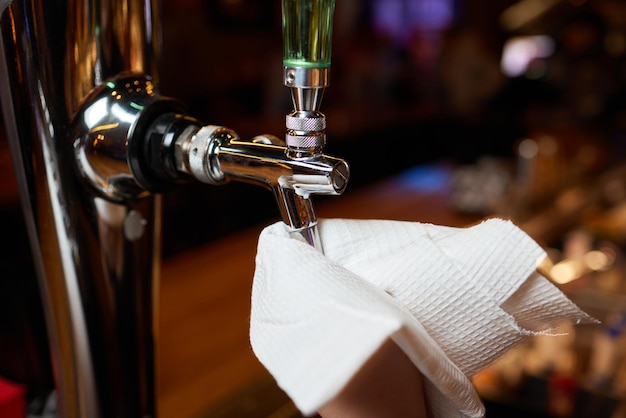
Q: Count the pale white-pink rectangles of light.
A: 1